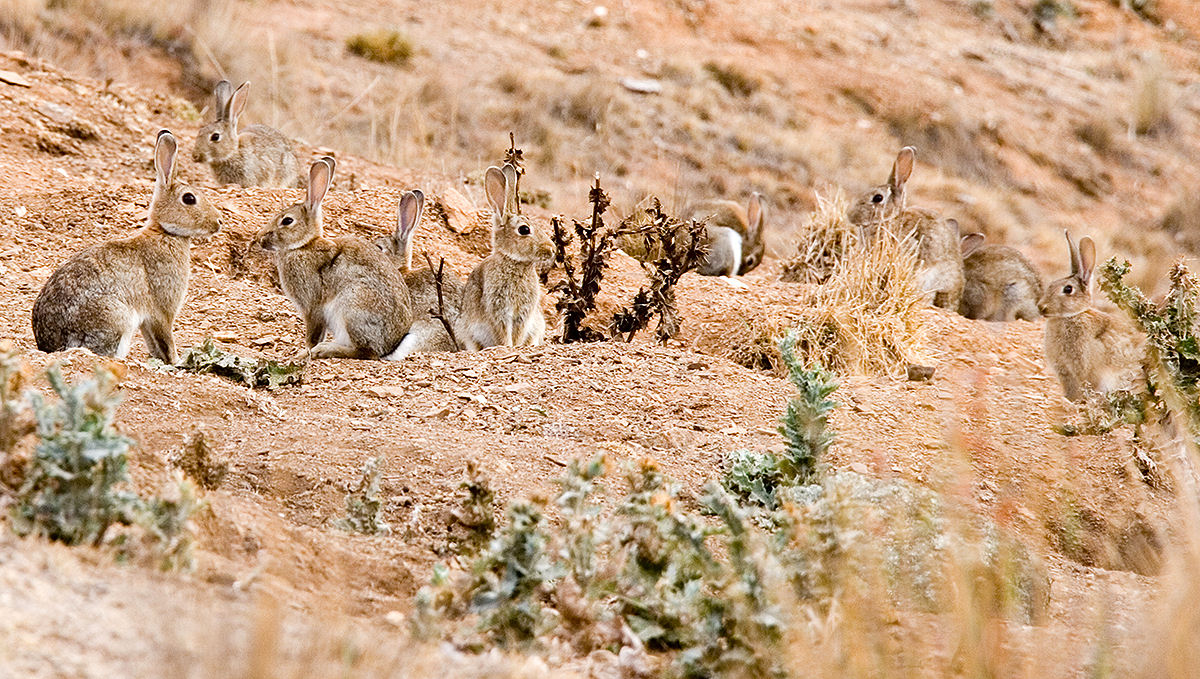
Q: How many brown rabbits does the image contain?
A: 9